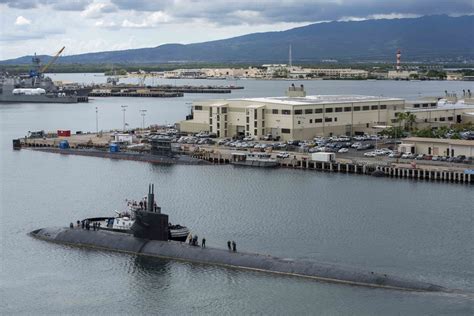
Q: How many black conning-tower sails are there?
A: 2